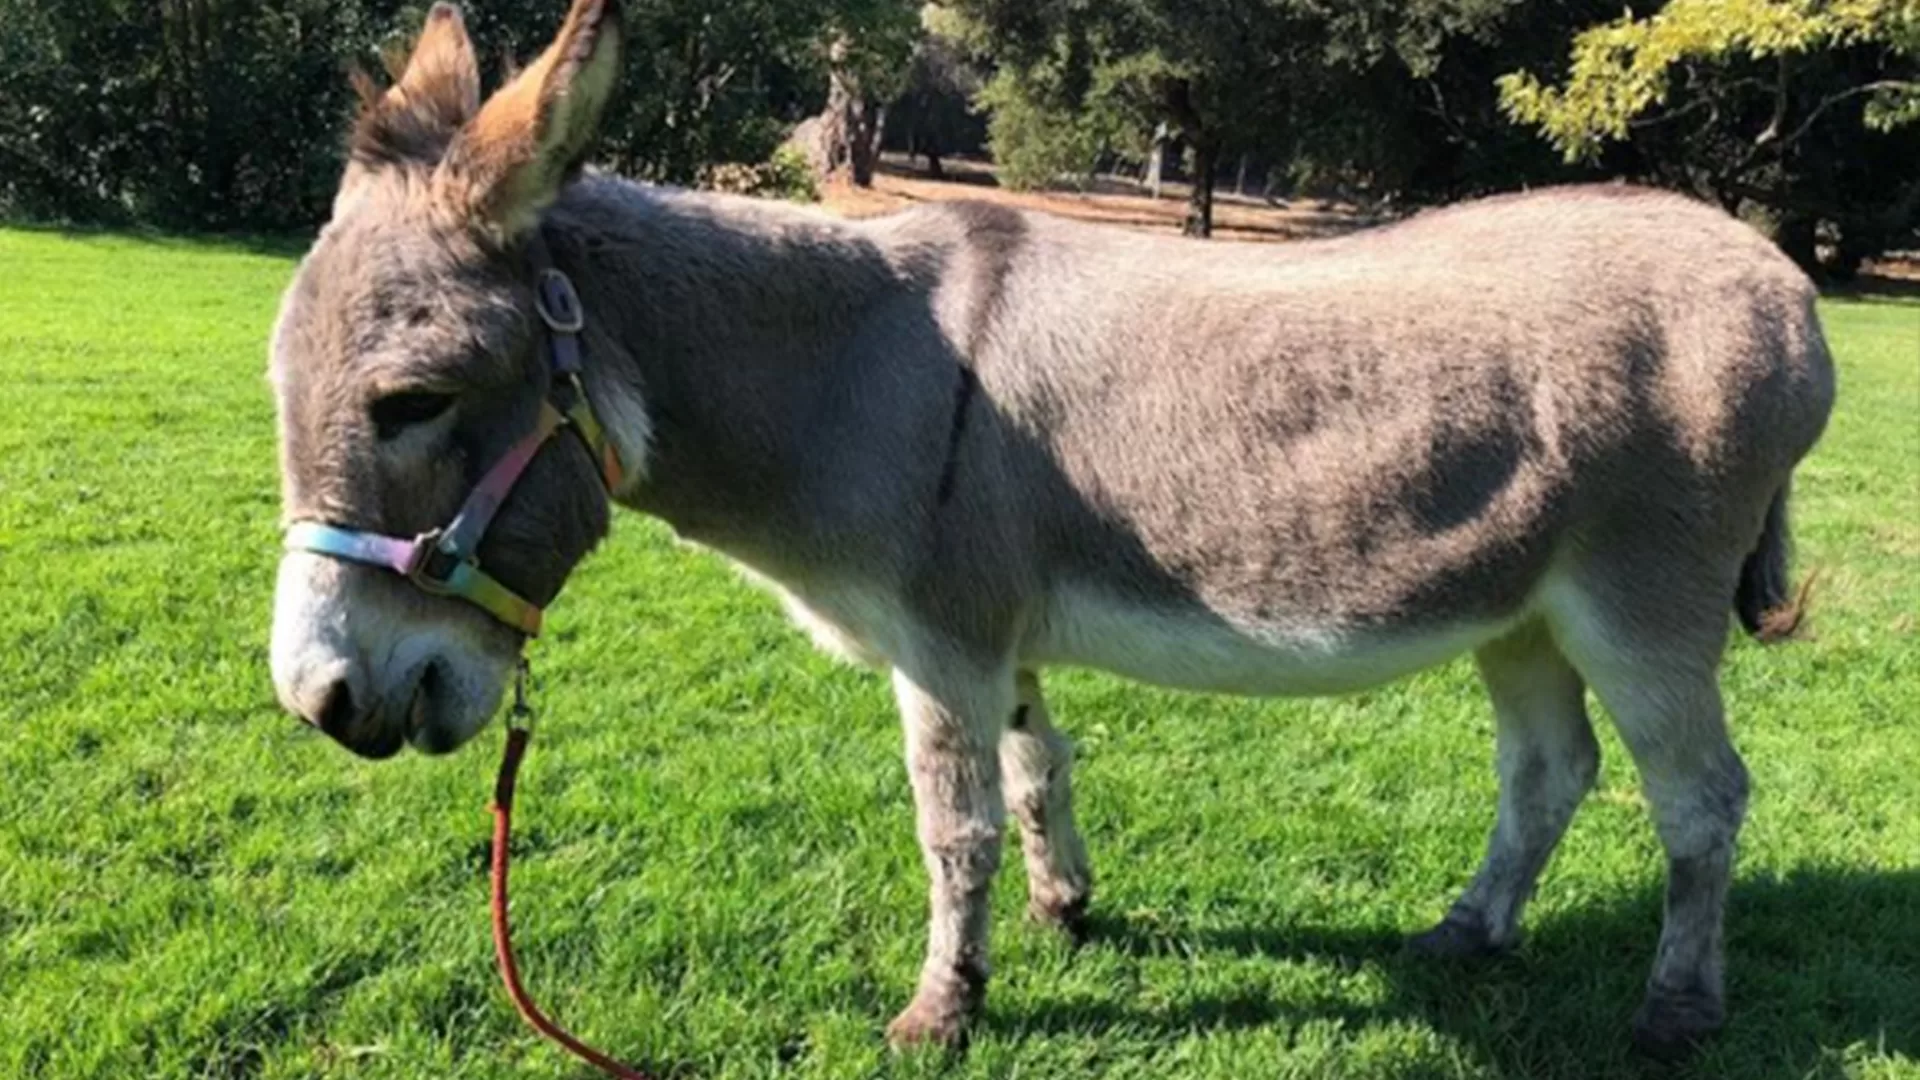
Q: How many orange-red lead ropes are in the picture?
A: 1